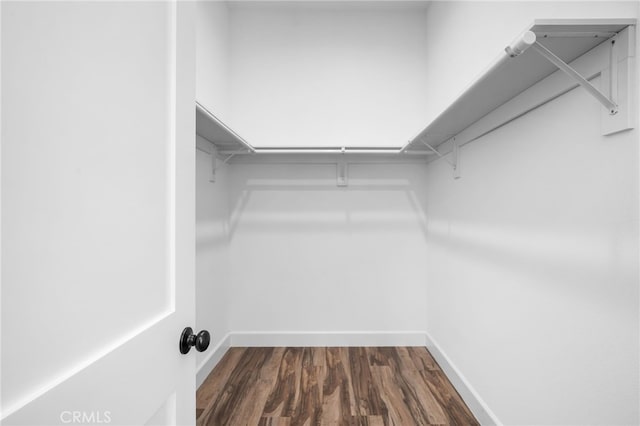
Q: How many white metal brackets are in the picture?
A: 4